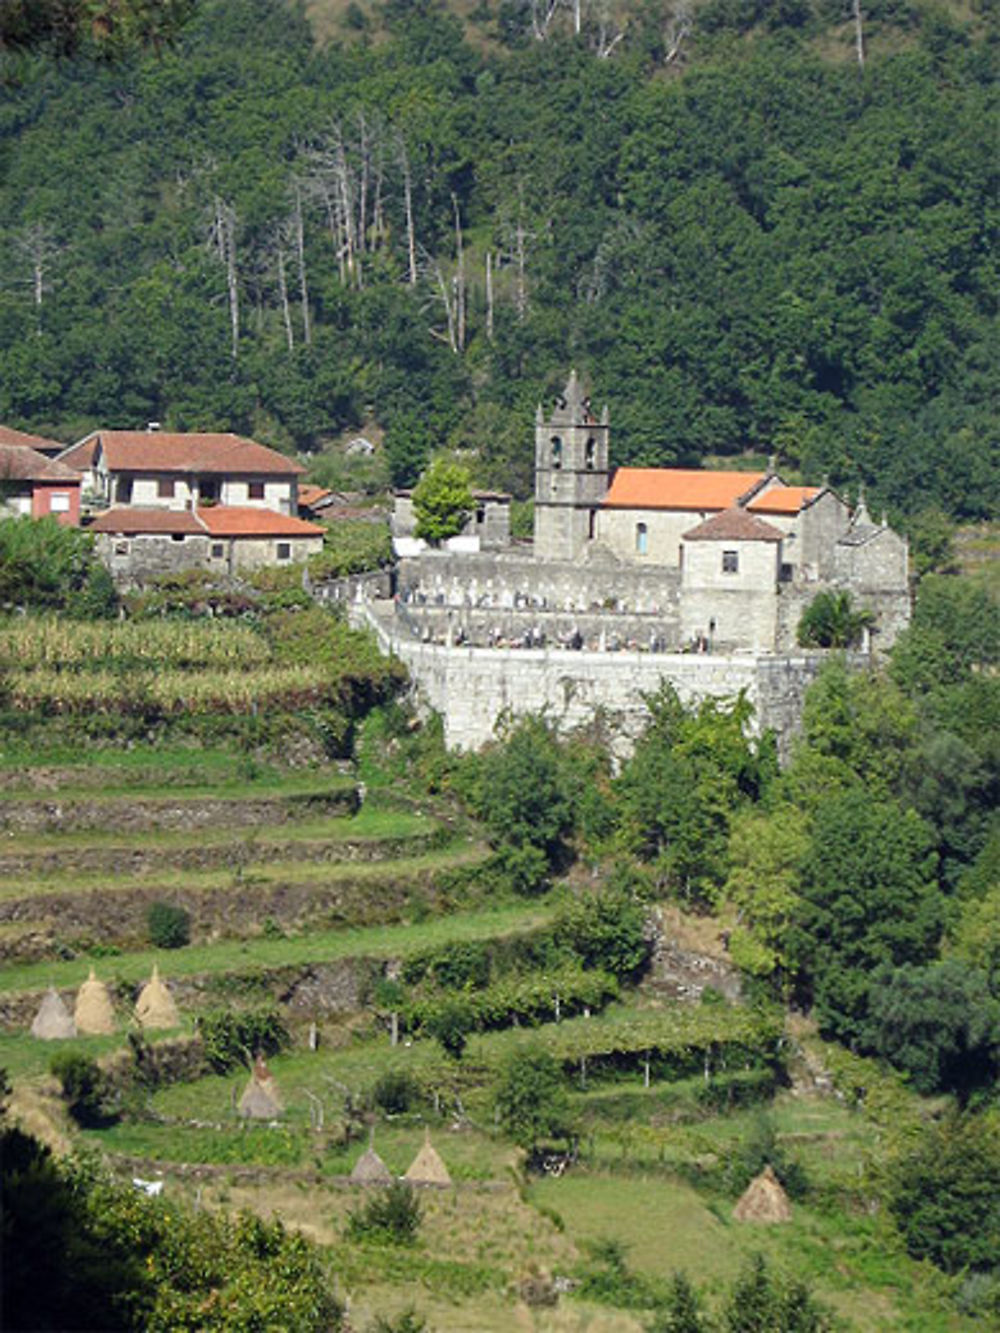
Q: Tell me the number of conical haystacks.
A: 7